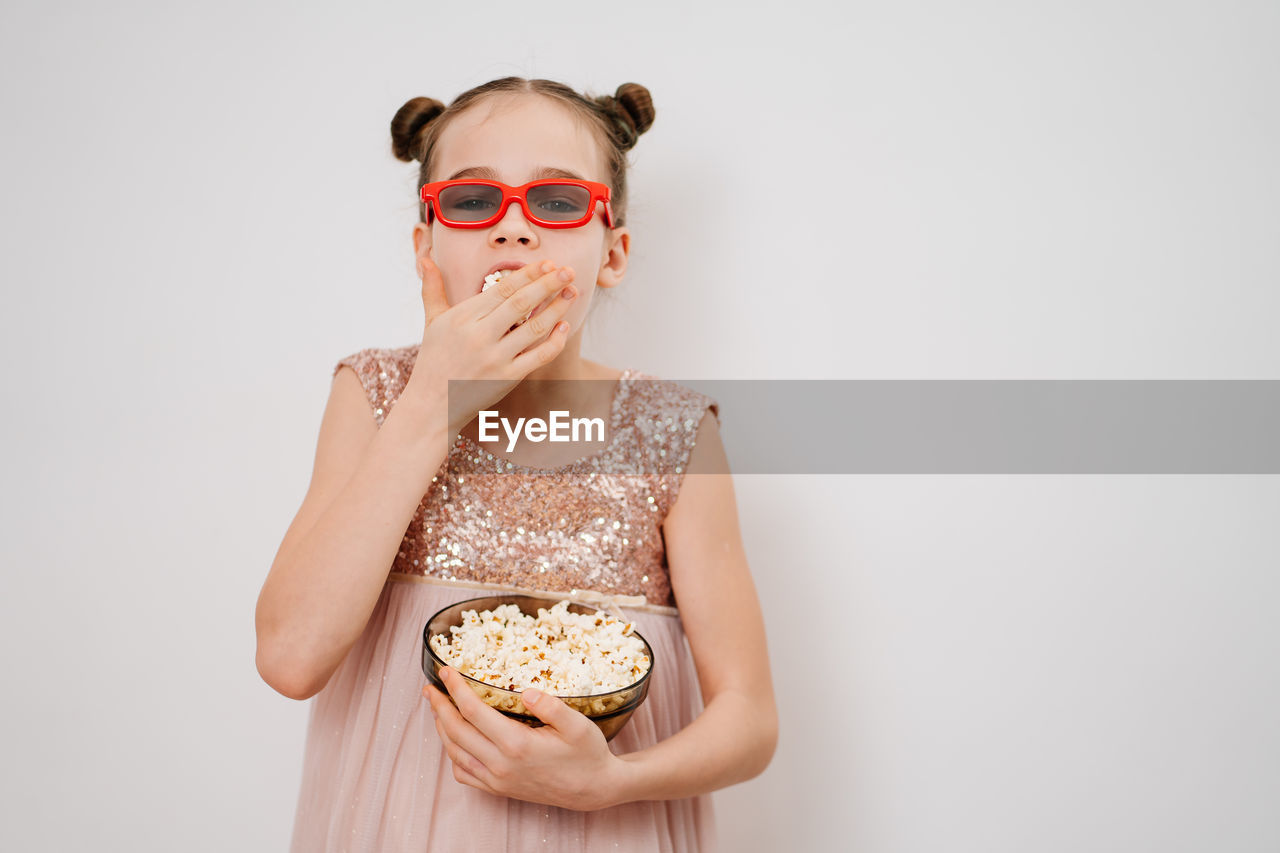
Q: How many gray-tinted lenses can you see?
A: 2